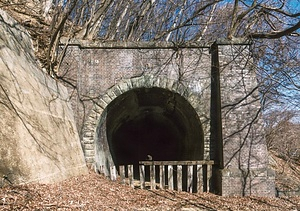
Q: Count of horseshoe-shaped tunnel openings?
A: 1